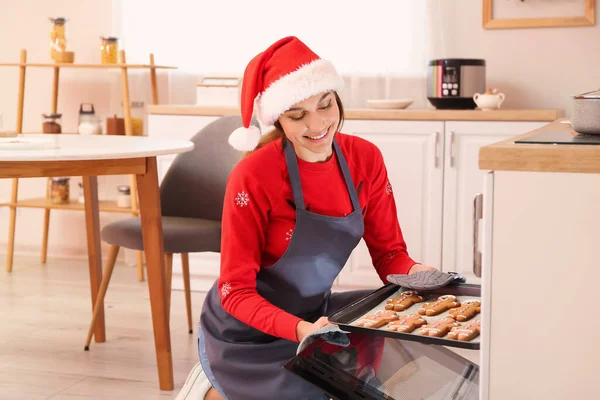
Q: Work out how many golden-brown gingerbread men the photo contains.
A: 7